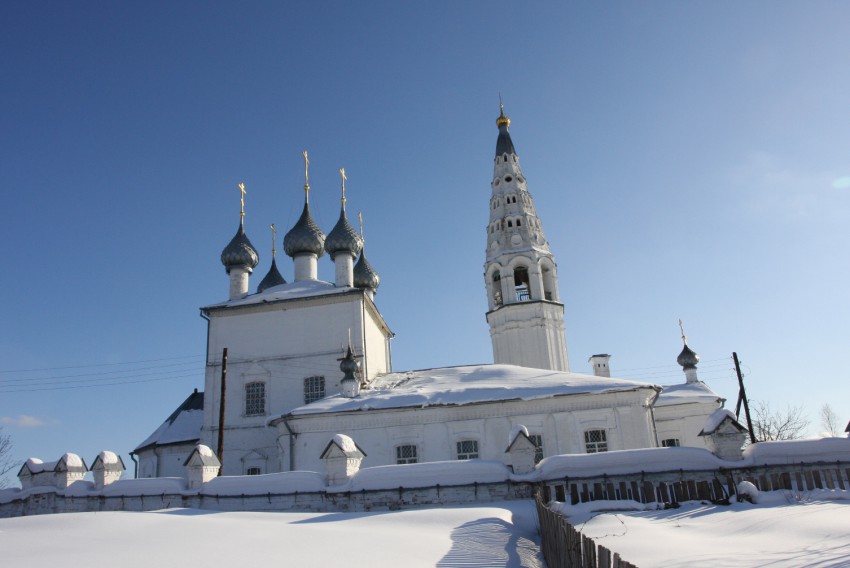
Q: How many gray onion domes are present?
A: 7